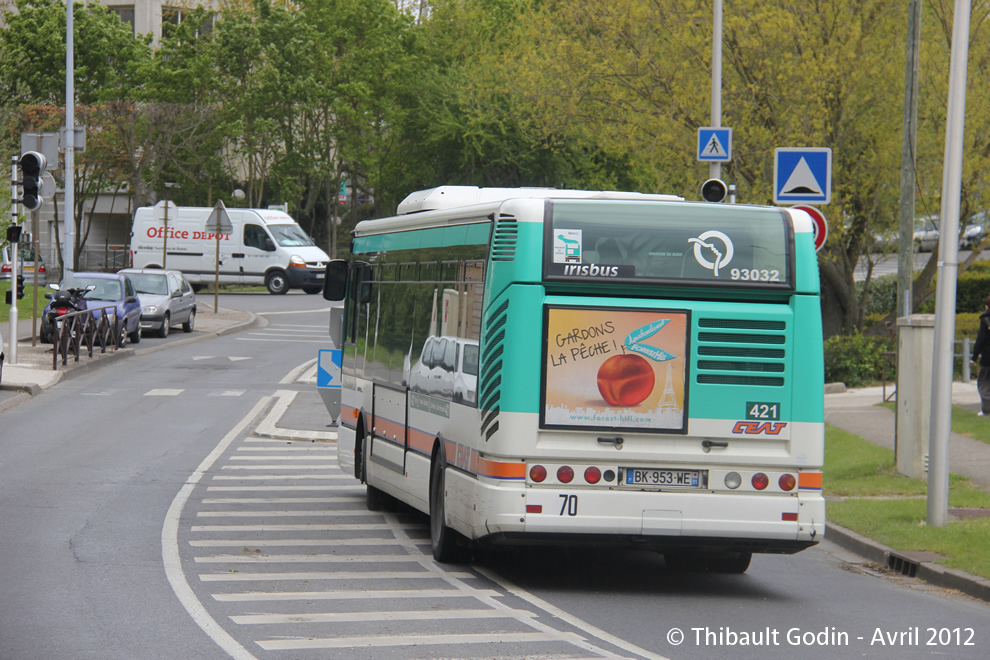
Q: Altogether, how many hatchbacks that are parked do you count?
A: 2